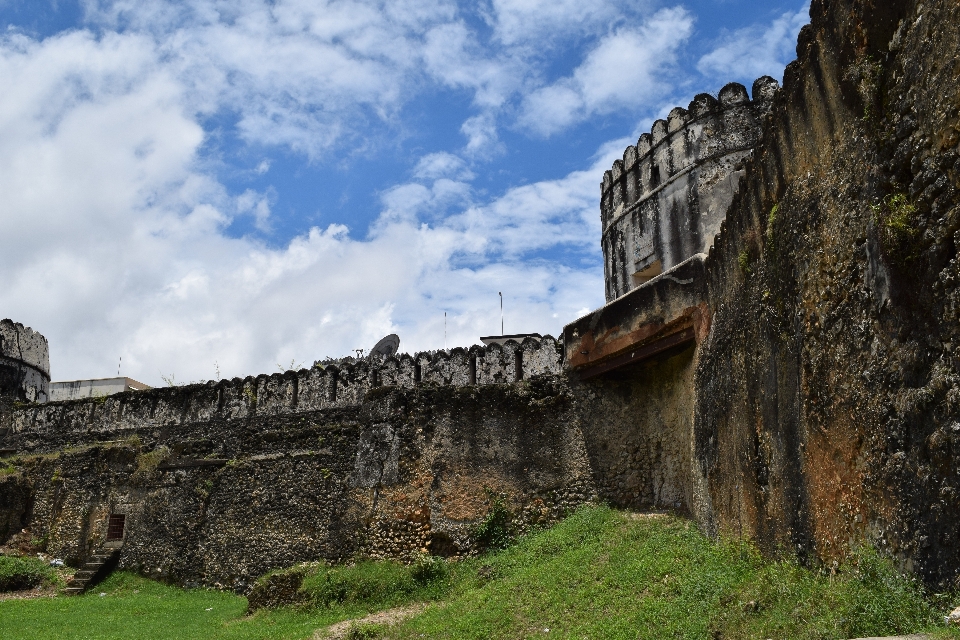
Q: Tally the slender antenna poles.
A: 3